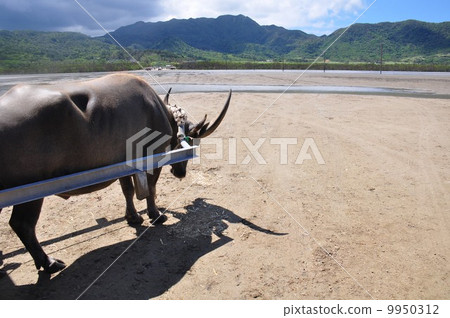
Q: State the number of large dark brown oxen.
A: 1